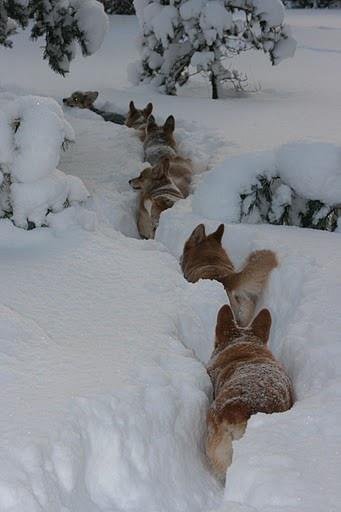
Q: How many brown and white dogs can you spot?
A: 6